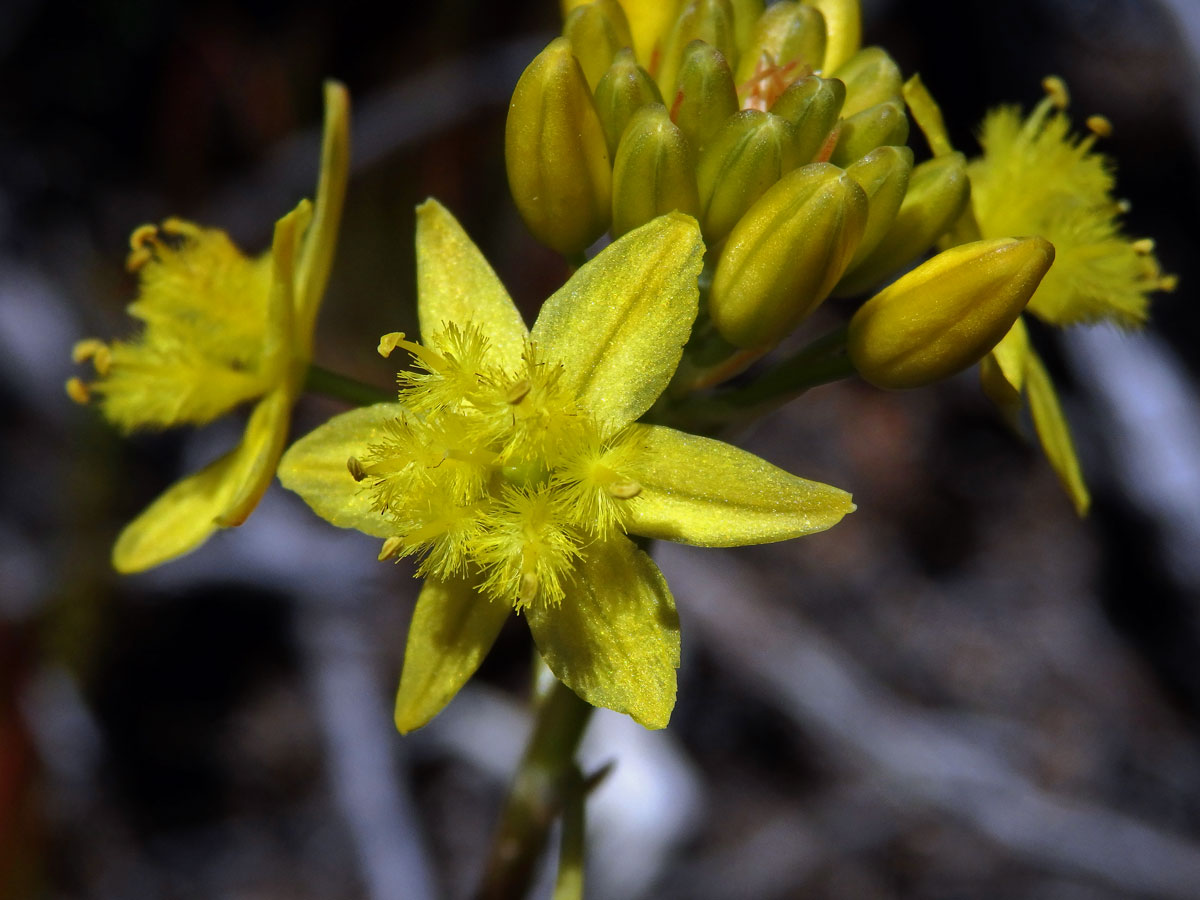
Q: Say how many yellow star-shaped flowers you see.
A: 3